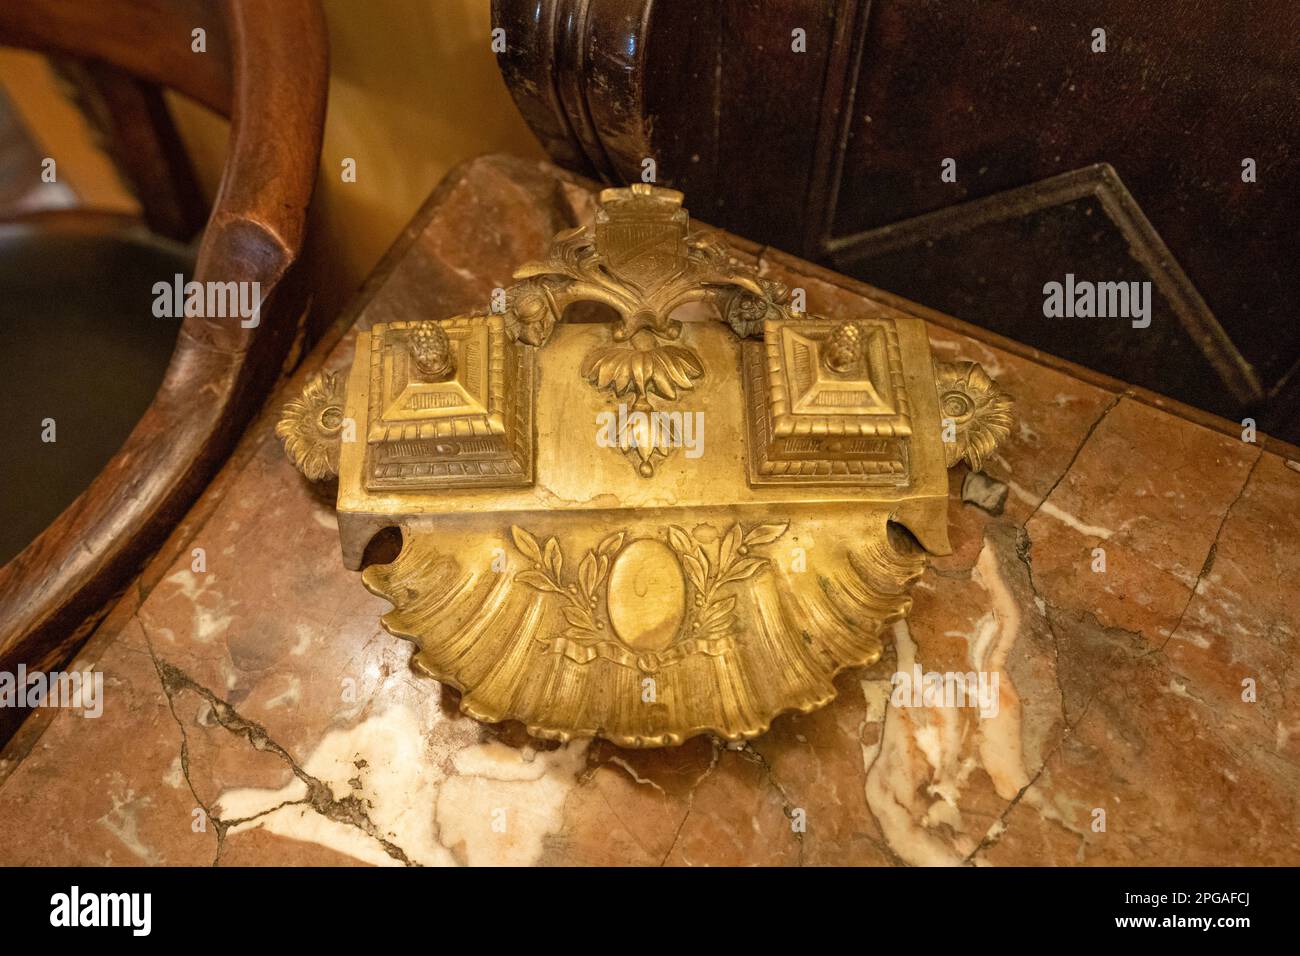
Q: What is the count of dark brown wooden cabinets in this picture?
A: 1